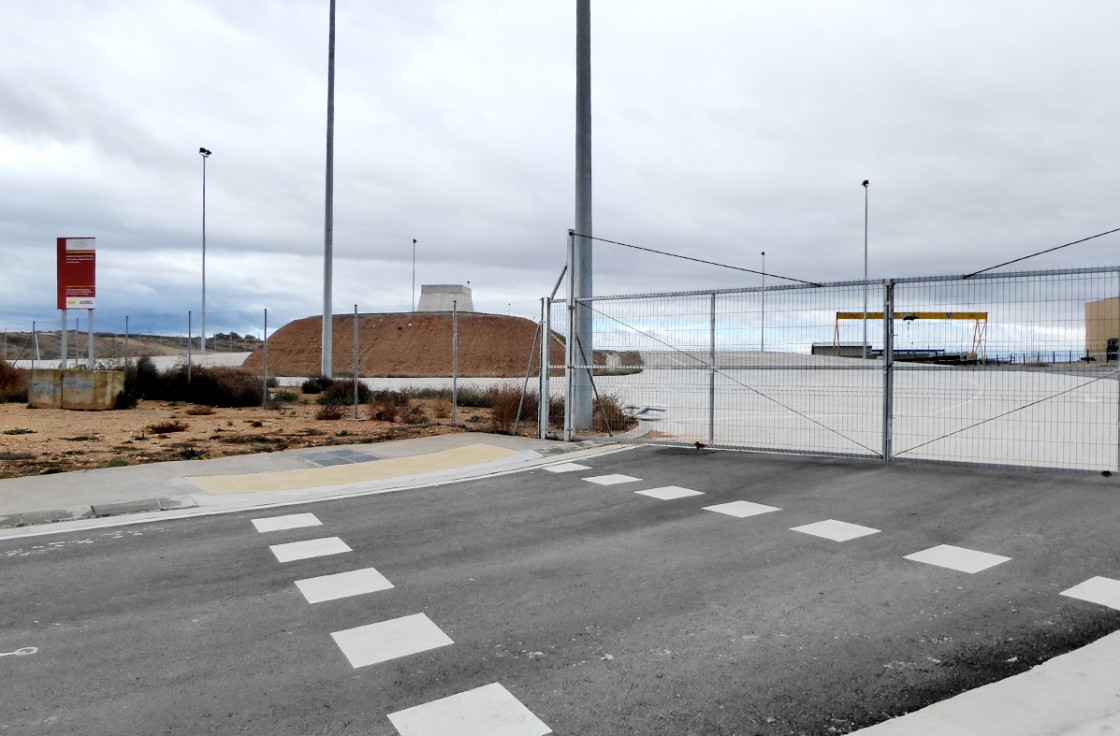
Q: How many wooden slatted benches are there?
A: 0